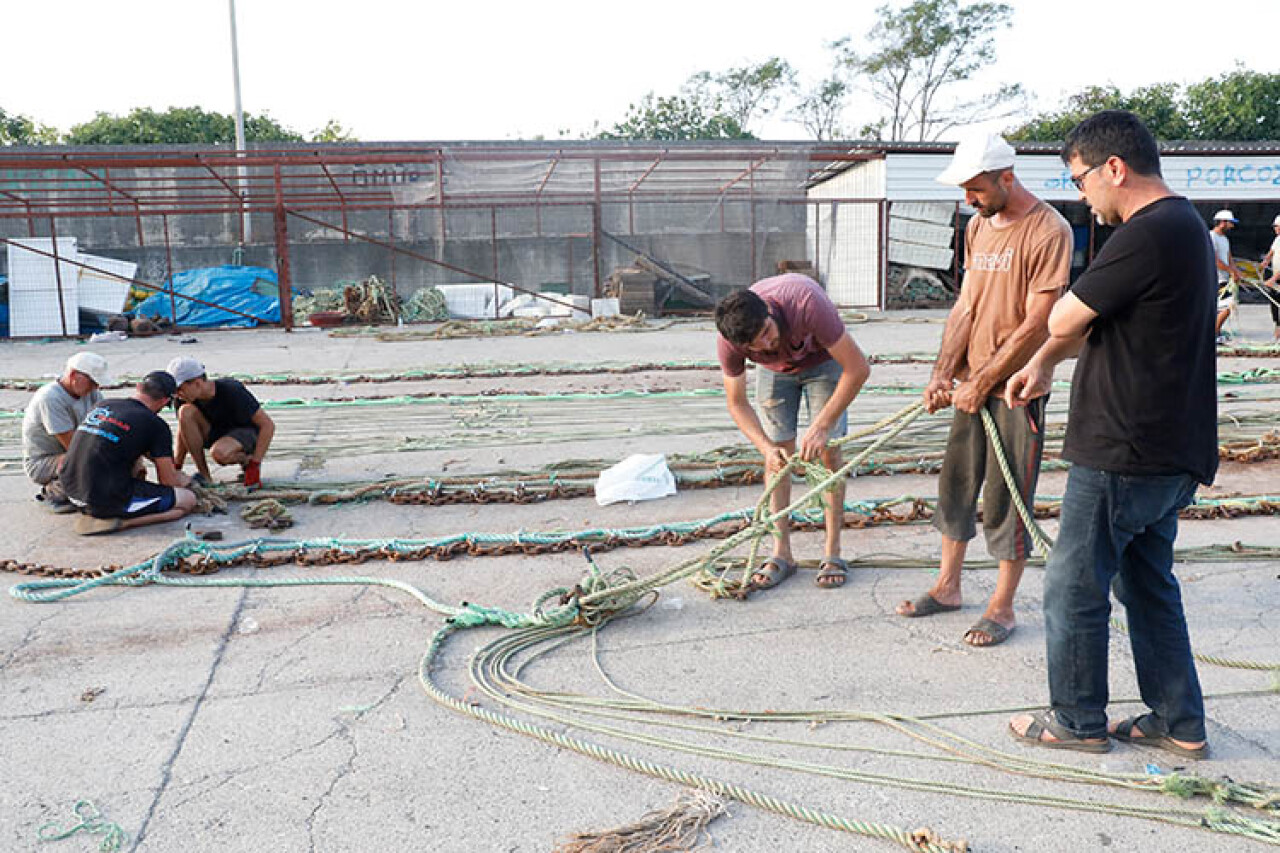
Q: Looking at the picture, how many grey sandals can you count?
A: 6